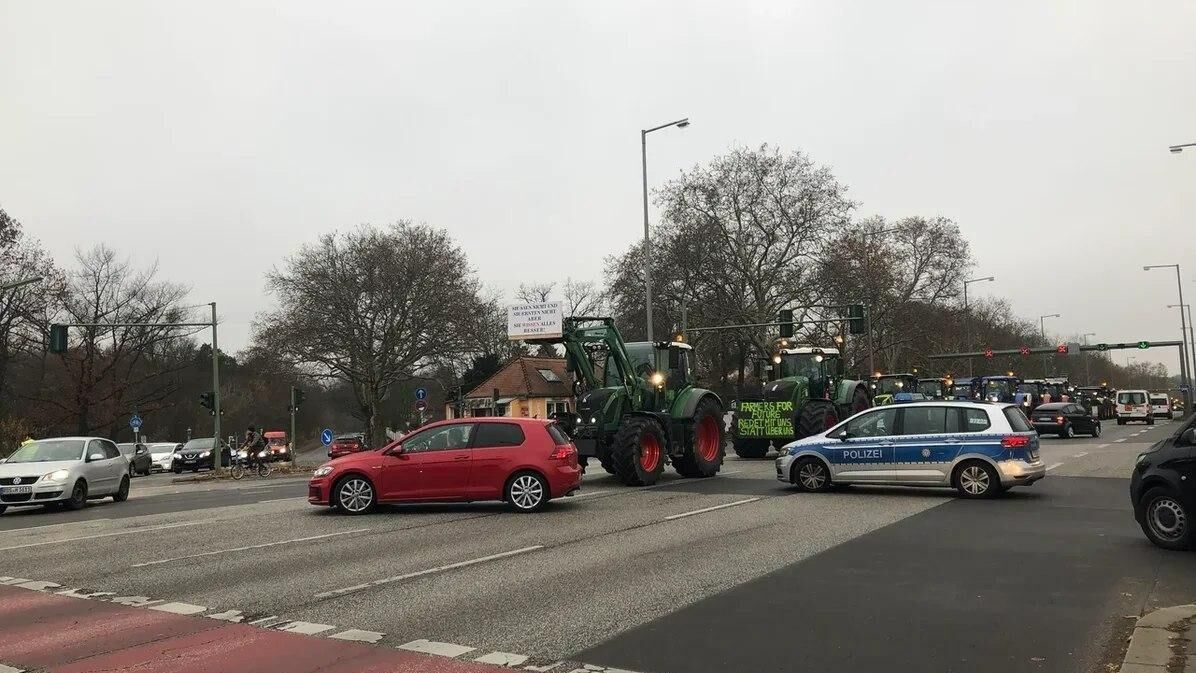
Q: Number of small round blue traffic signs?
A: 3